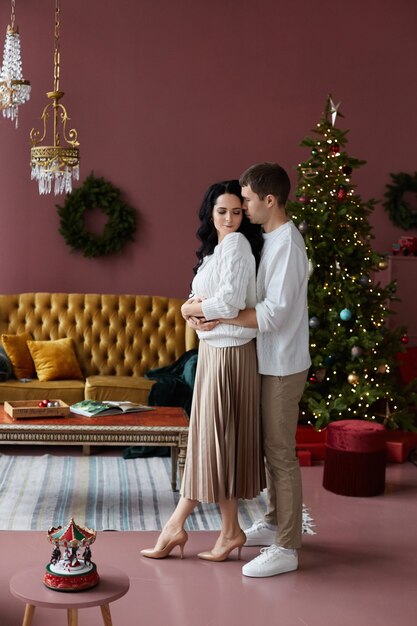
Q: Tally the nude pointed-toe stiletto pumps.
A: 2